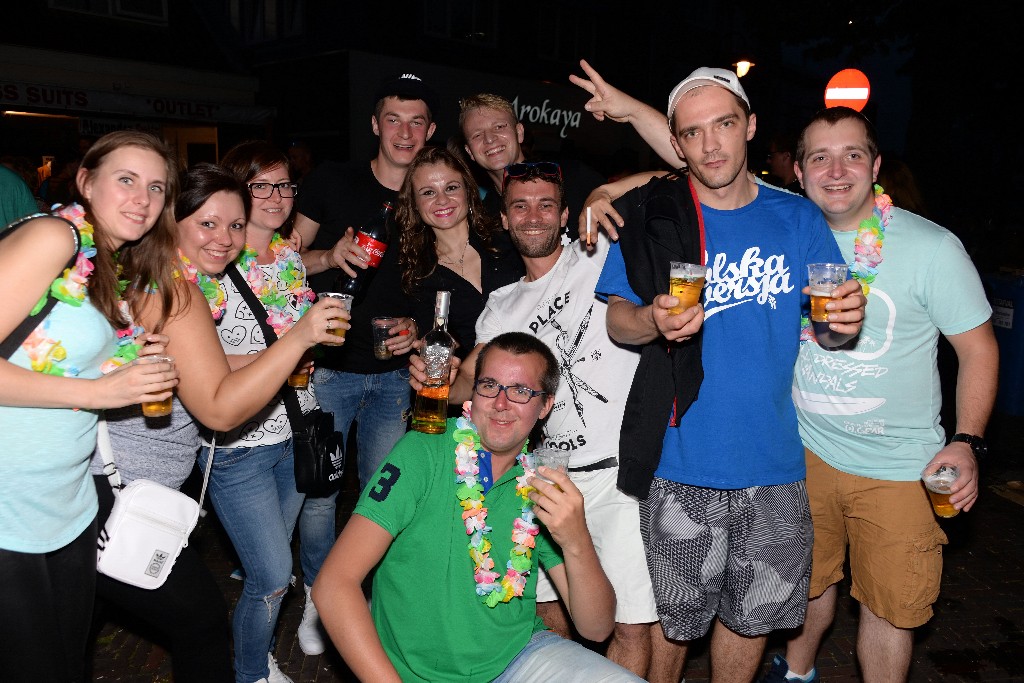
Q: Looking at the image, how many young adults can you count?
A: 10